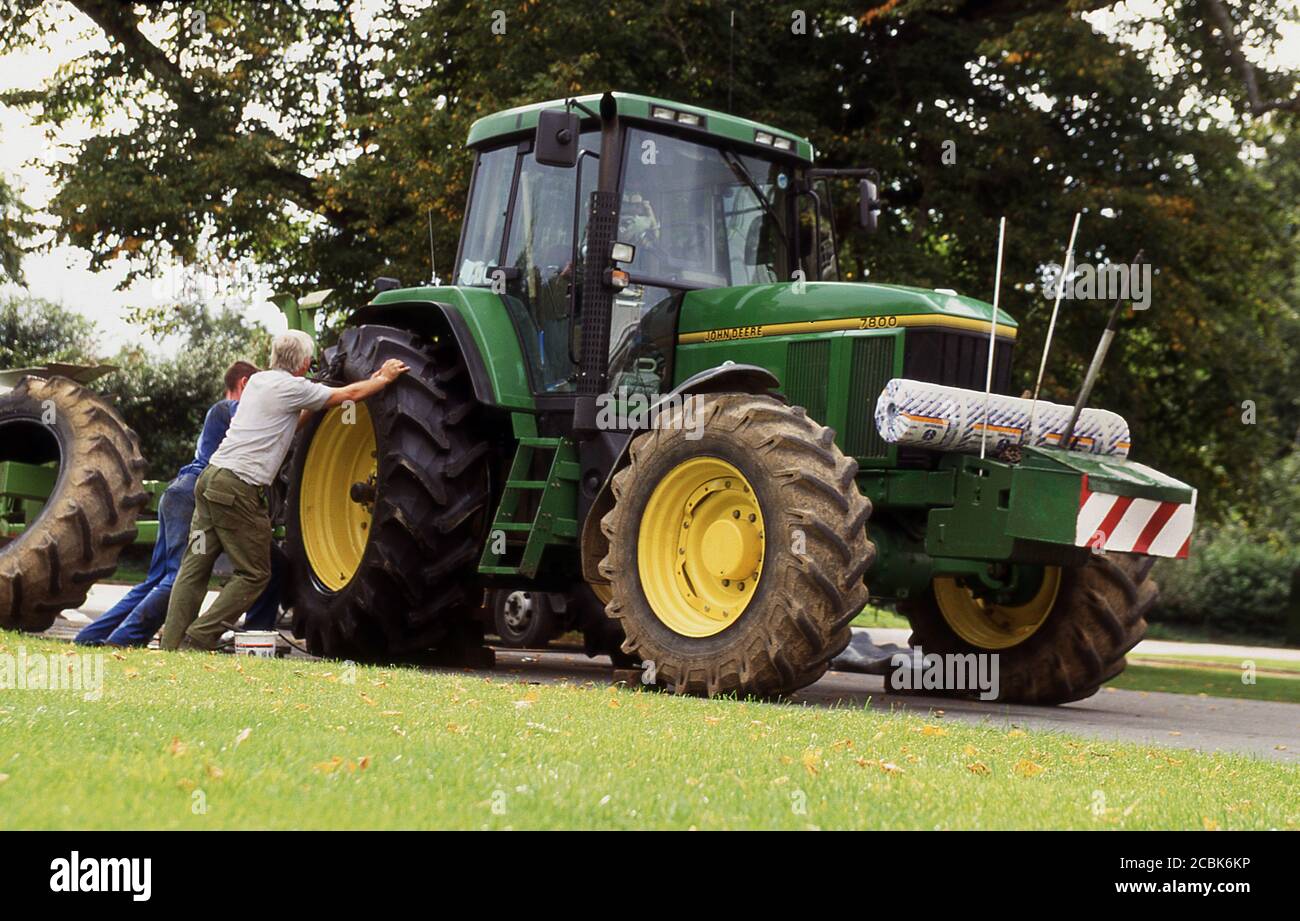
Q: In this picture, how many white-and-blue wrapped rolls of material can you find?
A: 1